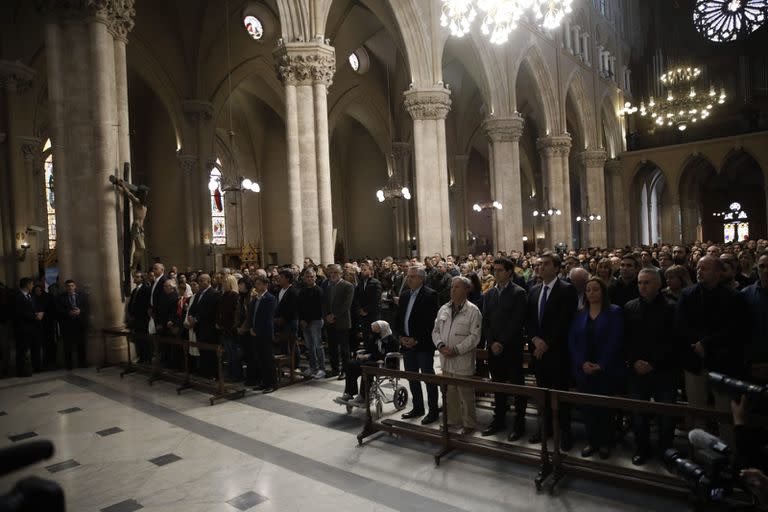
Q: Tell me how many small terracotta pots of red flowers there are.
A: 0